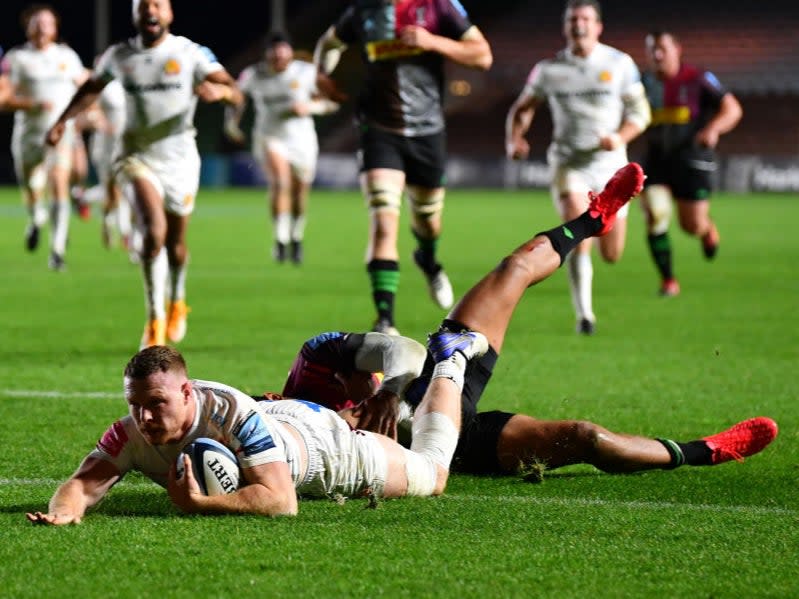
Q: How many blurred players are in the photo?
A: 7